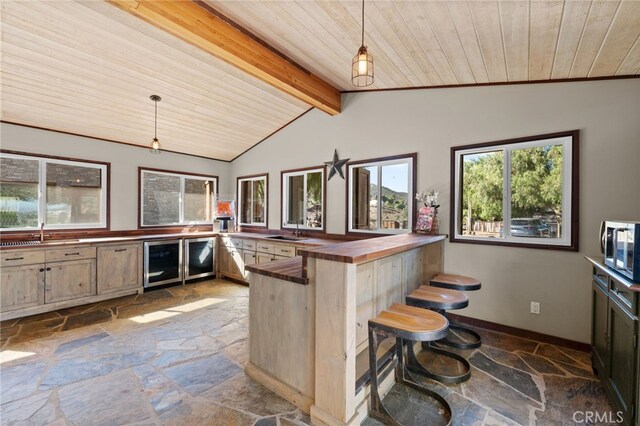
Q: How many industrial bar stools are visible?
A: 3